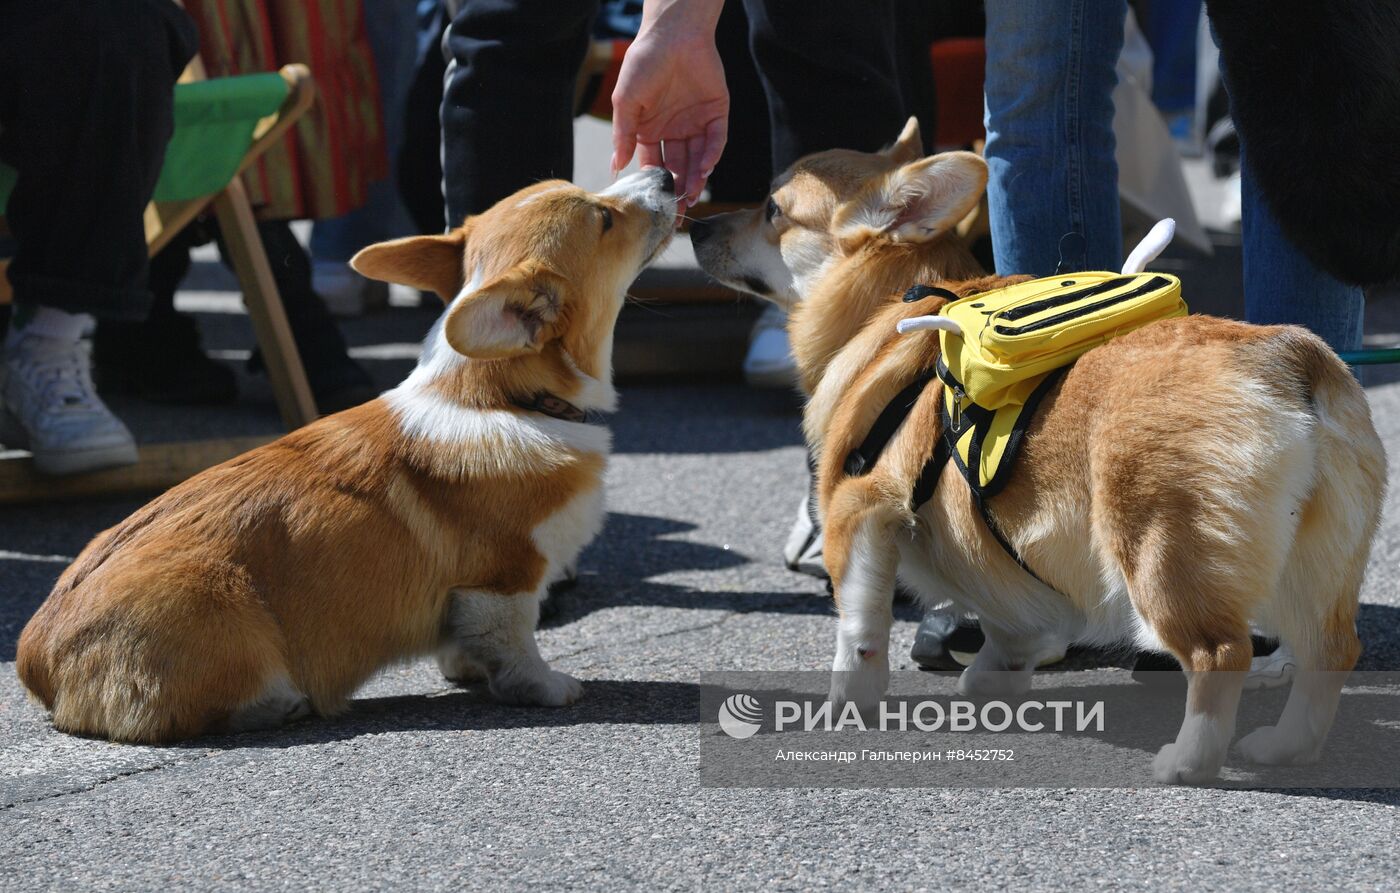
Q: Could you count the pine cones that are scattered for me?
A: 0